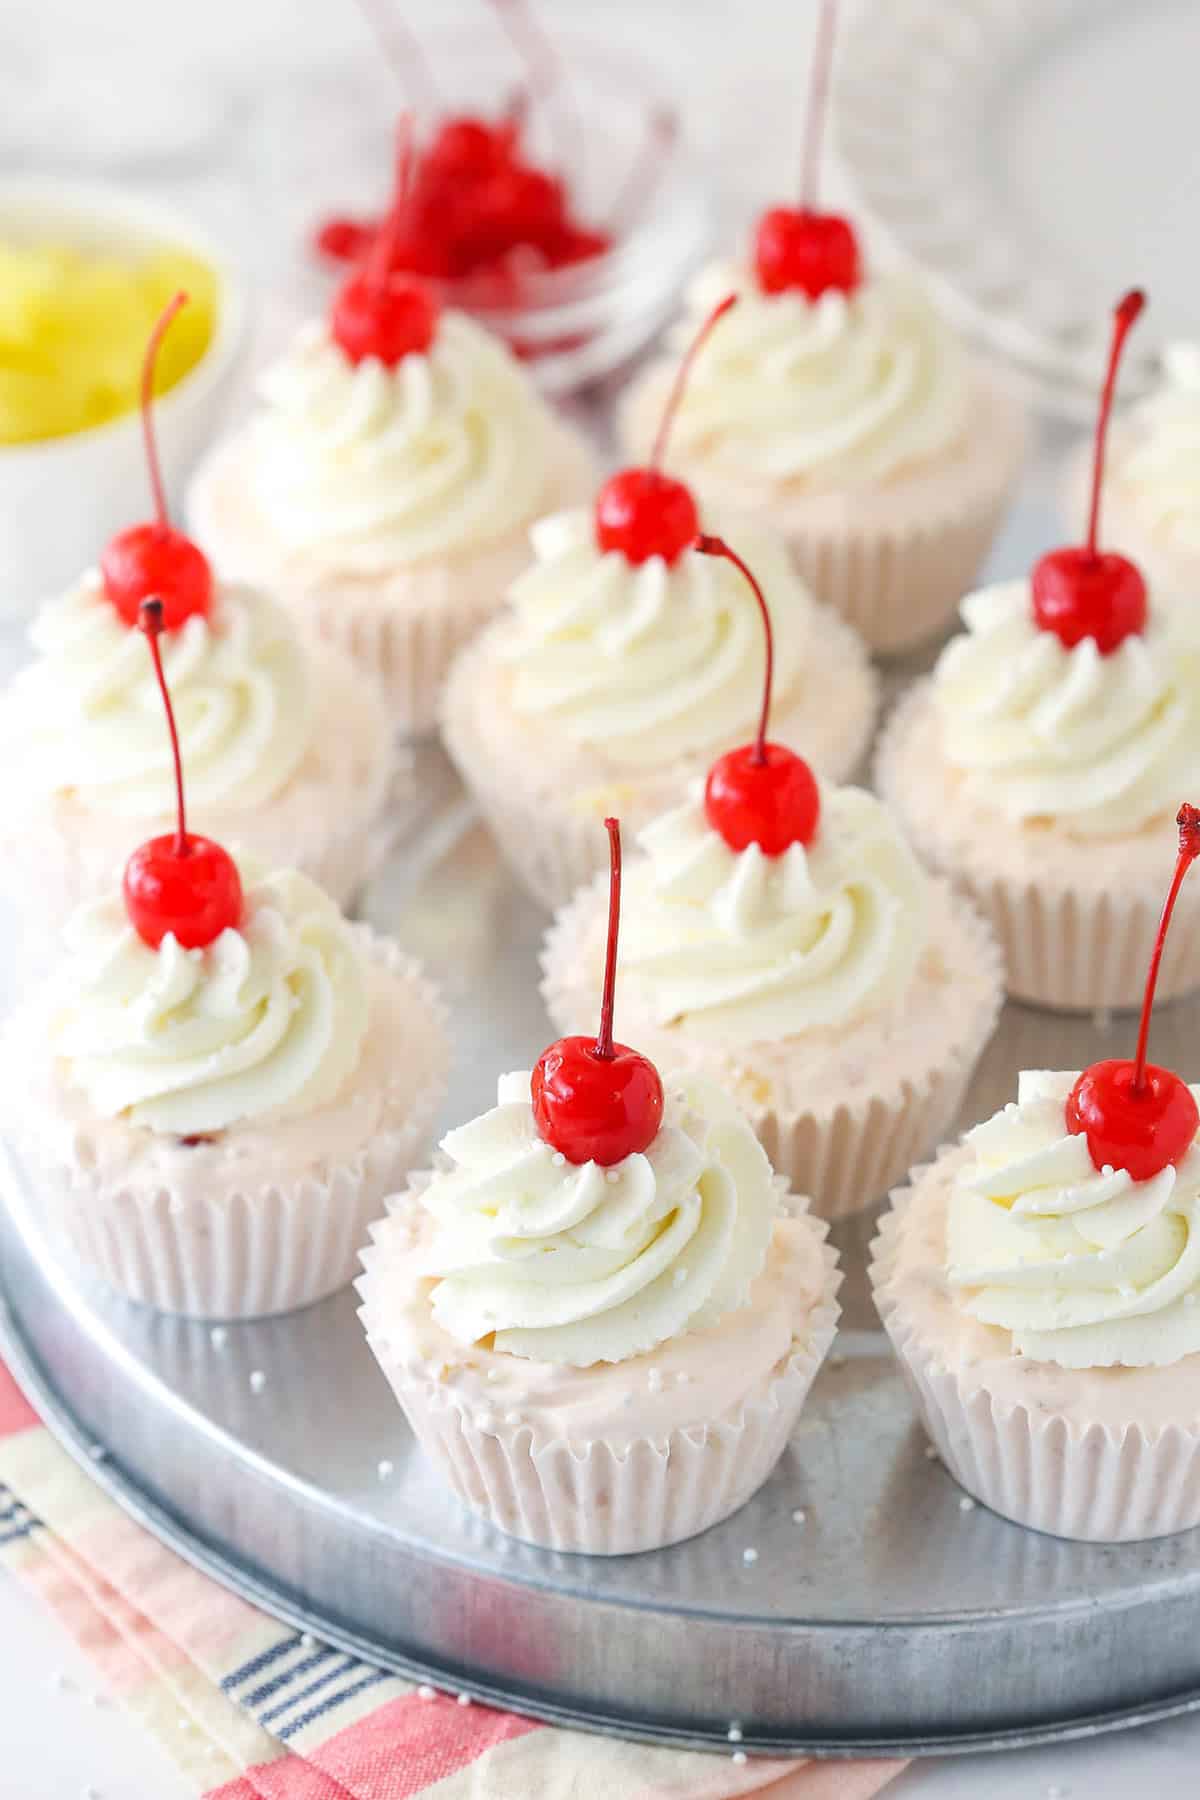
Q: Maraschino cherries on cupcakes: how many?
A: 9